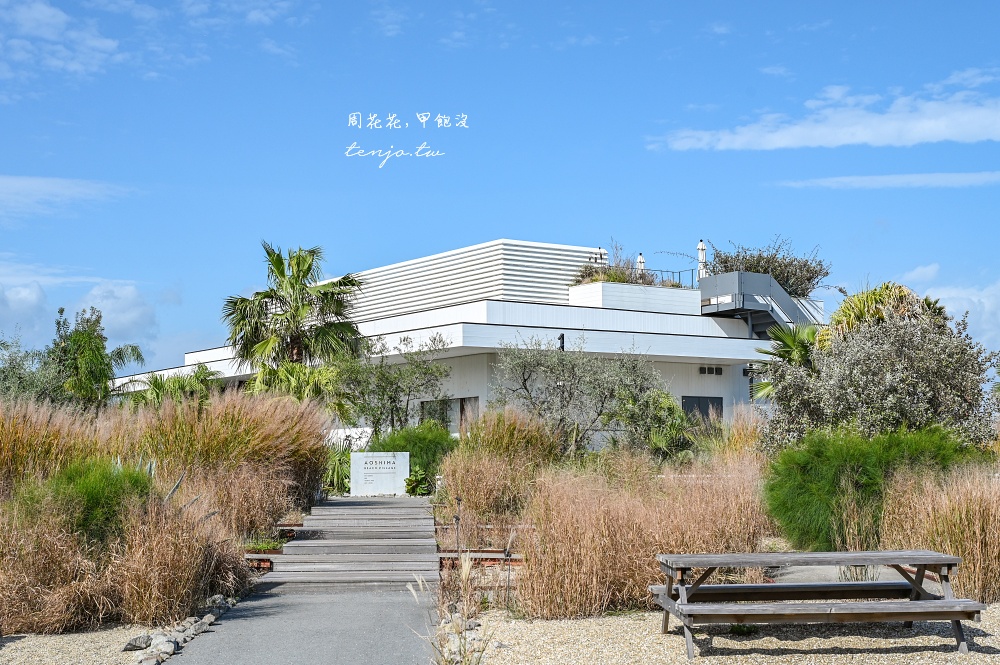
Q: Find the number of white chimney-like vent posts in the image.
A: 2